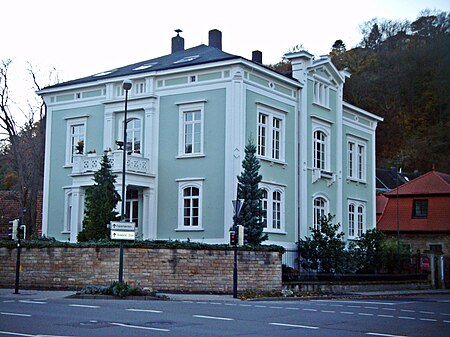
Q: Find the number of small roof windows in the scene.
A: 3